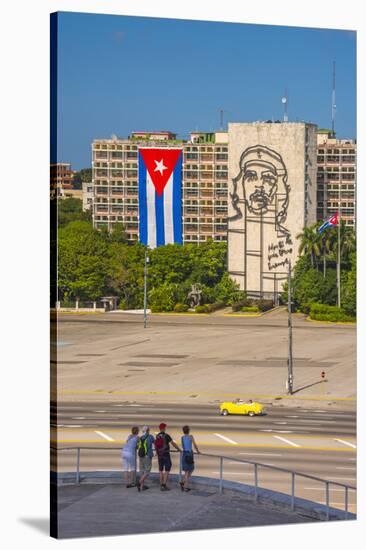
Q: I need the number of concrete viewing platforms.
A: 1